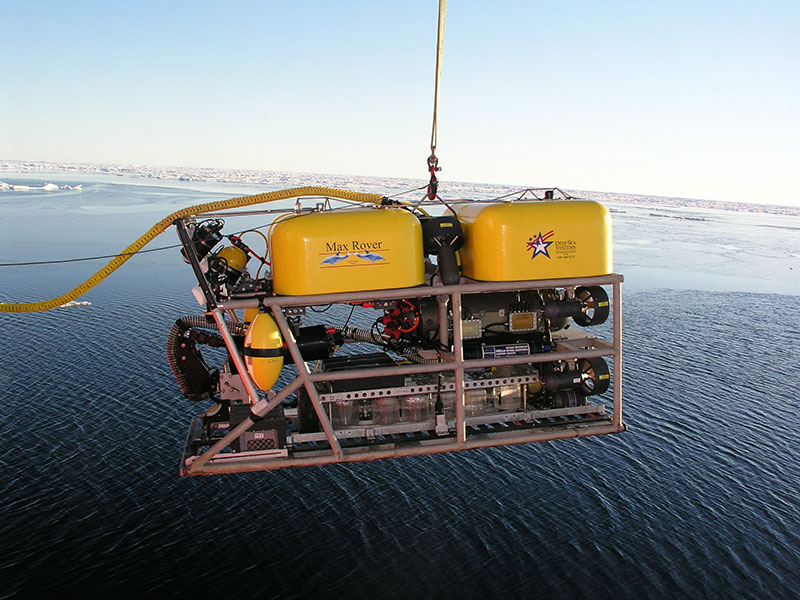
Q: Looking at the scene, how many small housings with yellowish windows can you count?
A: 2